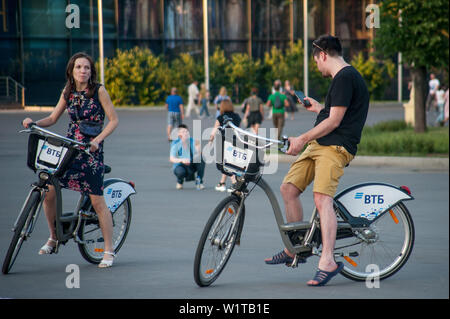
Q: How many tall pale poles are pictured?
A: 4